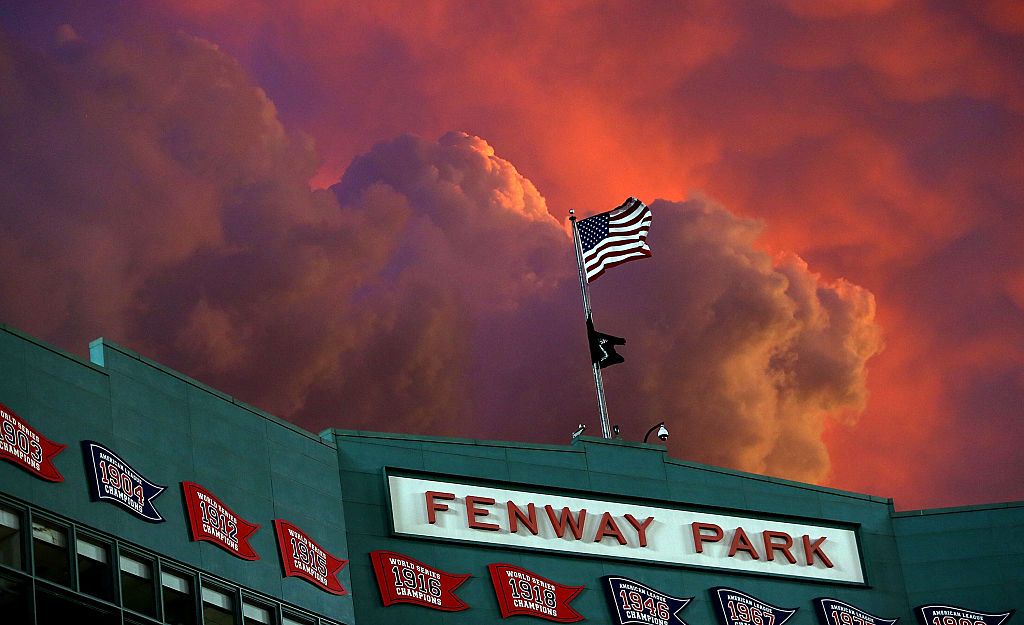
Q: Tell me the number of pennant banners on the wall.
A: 10